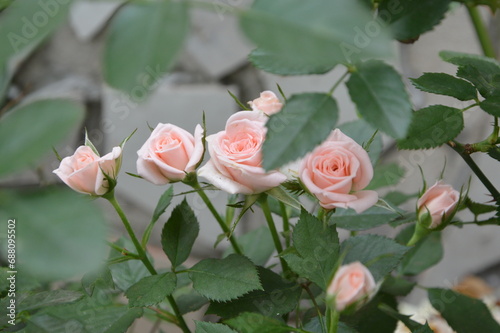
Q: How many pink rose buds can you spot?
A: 7